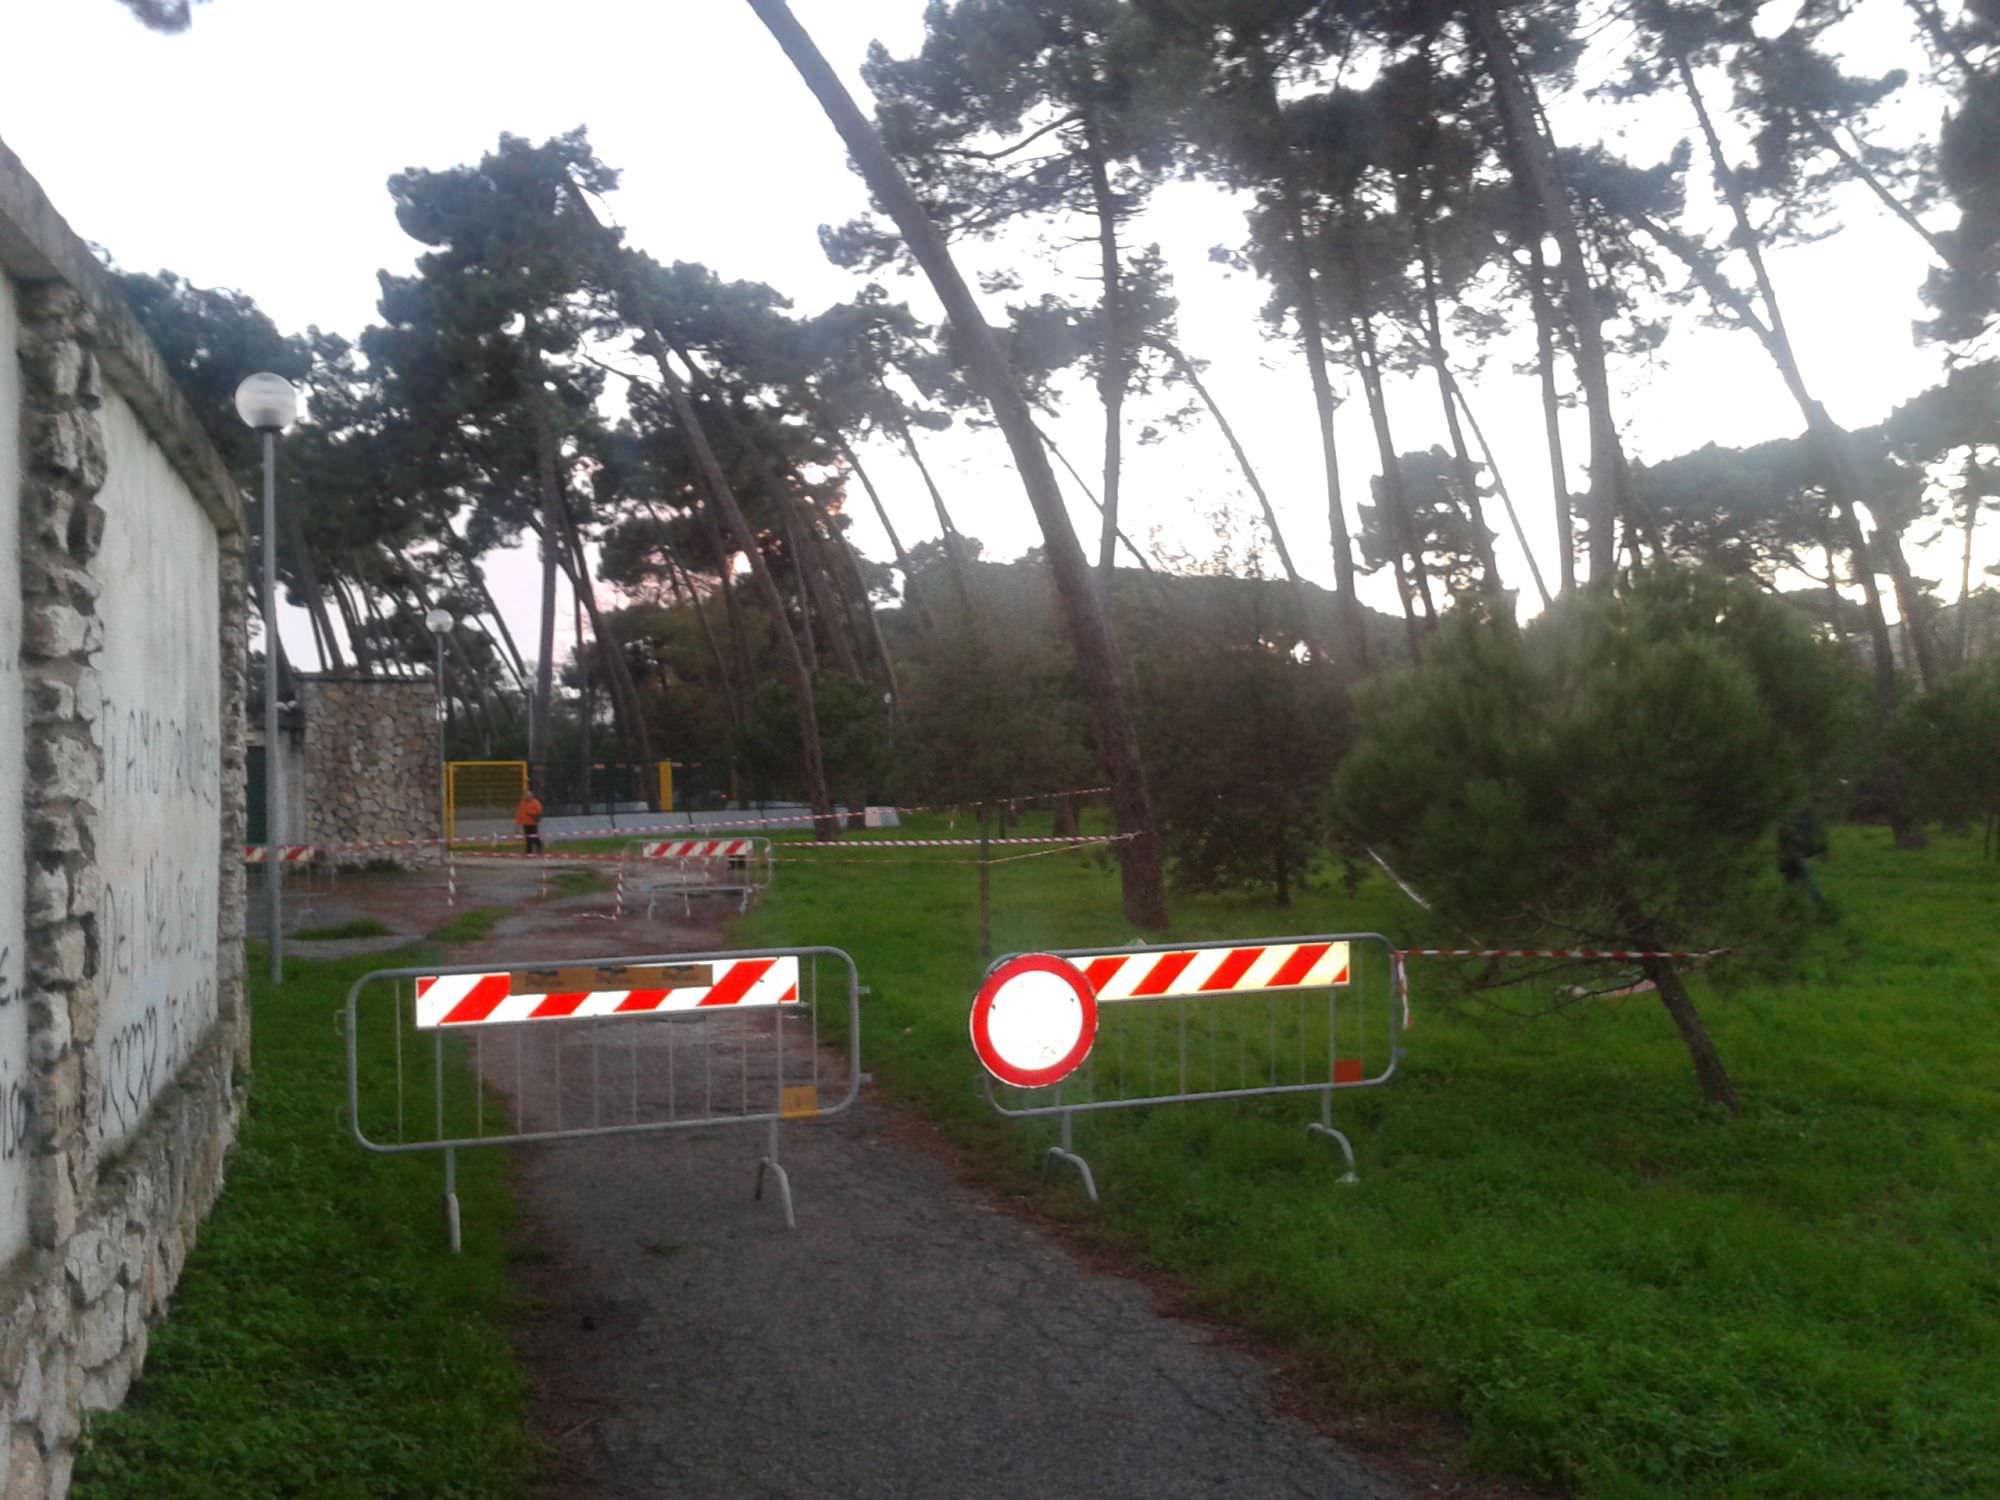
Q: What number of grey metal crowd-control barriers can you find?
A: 4